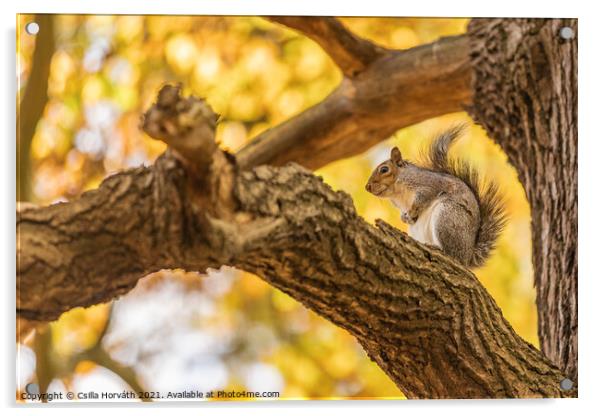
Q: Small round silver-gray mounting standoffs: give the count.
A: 4